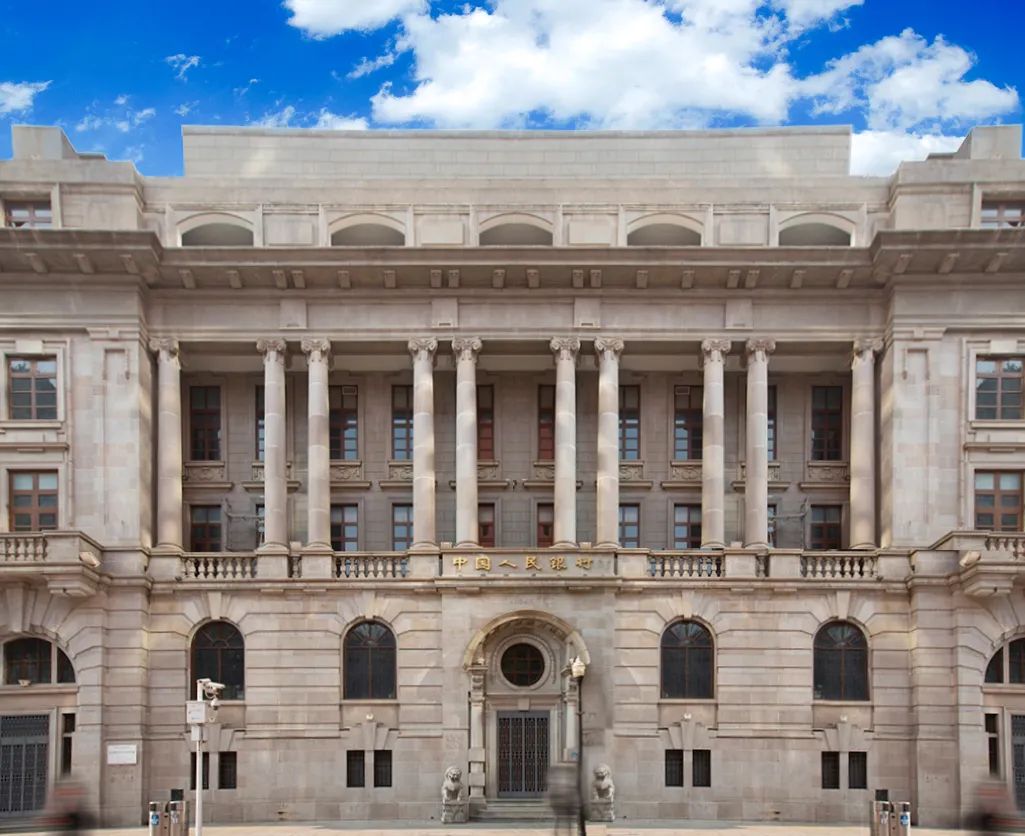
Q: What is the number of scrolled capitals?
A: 10